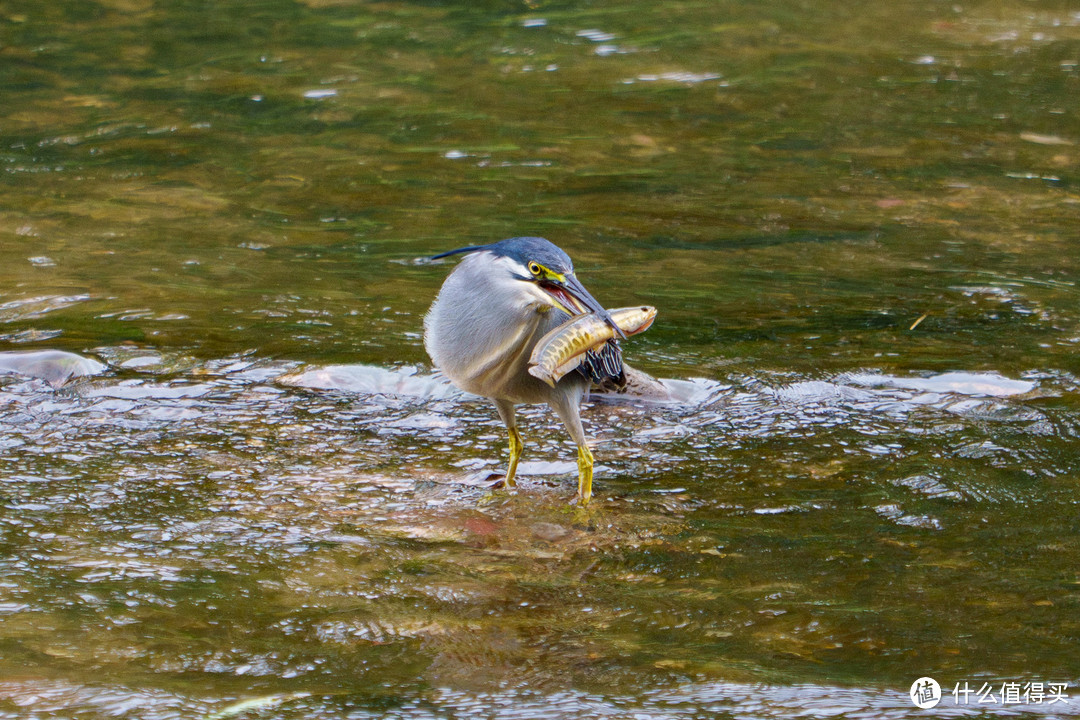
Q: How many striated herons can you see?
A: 1